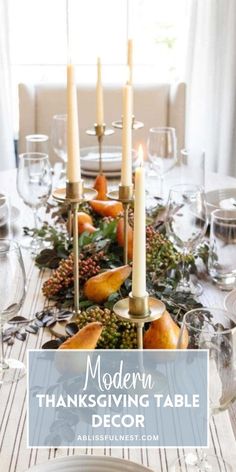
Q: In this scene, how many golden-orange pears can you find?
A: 7